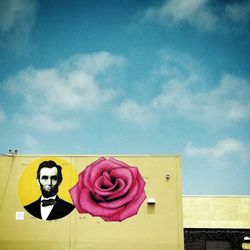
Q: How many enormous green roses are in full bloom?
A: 0